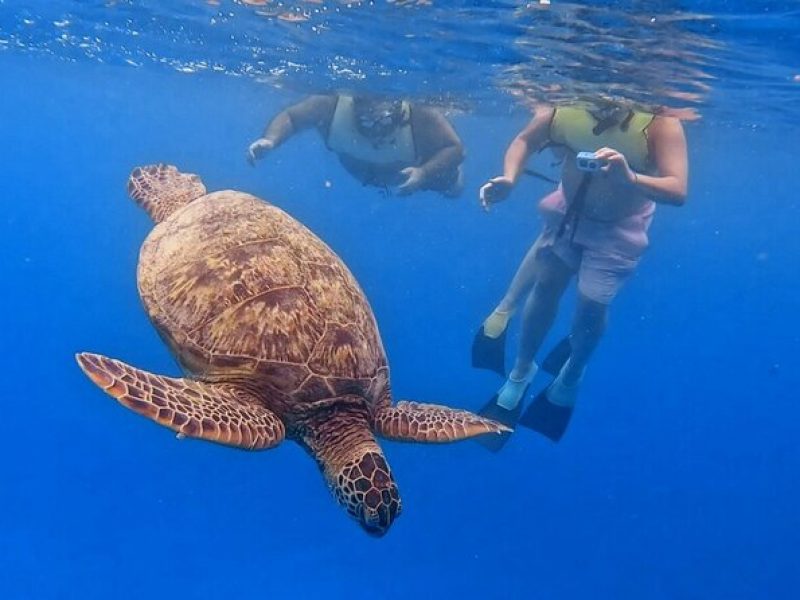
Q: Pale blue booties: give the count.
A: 2